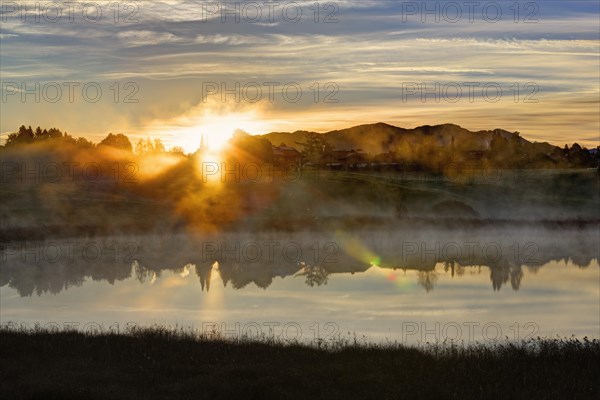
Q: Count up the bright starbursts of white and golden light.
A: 1